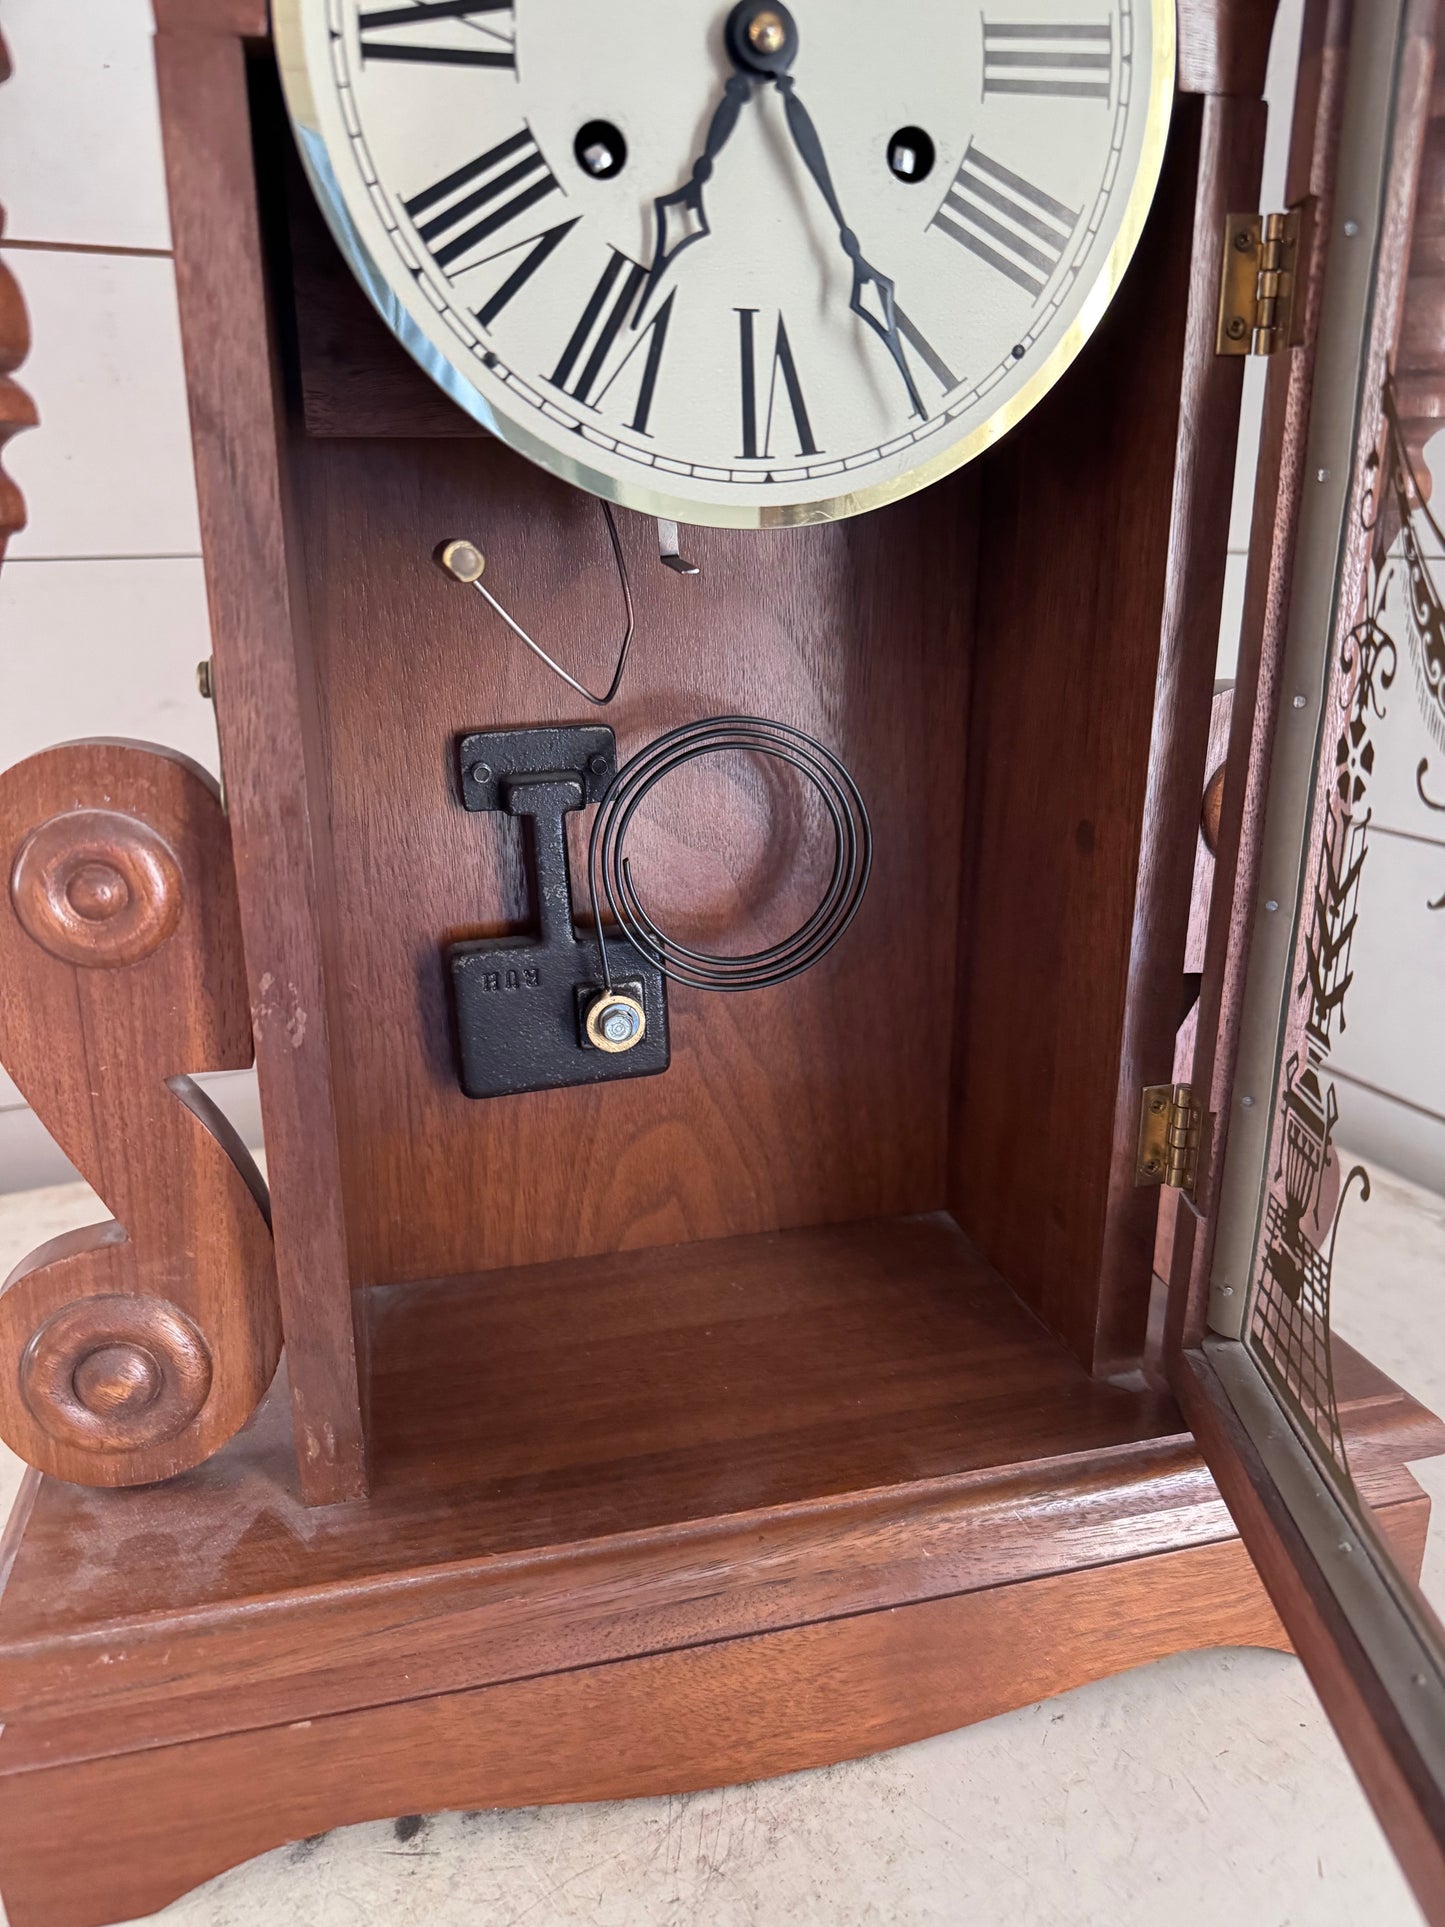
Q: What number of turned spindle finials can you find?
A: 2